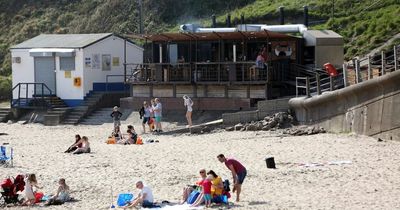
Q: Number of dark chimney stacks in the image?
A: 5